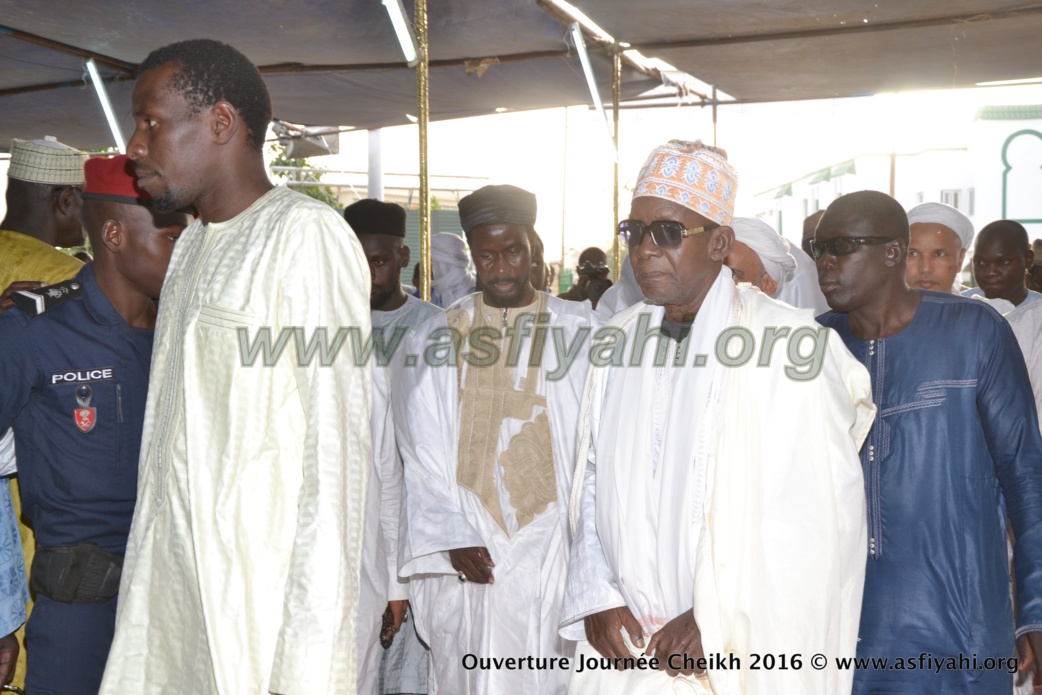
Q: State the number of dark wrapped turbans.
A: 1